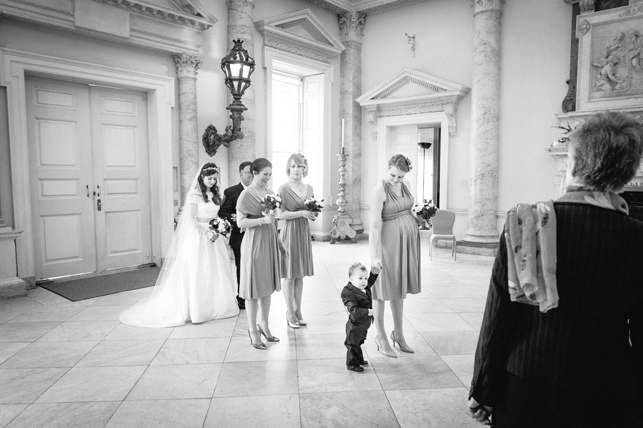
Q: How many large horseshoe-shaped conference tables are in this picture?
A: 0